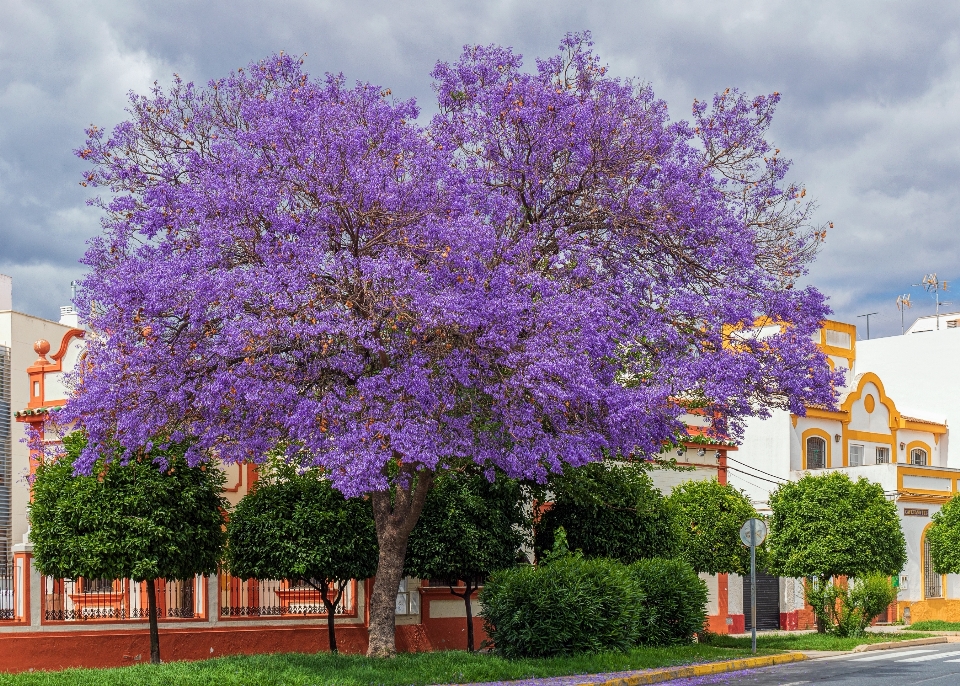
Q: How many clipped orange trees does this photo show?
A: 7